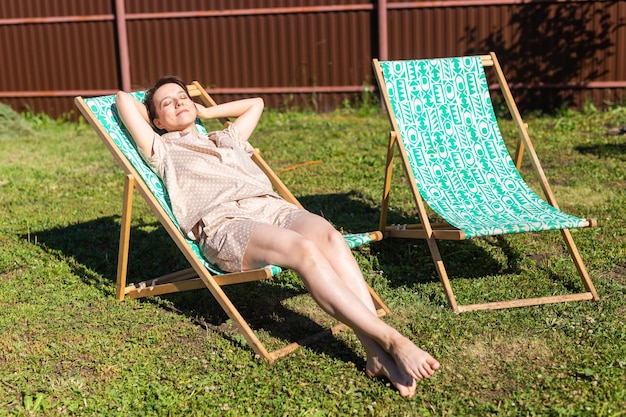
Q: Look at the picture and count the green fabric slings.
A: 2